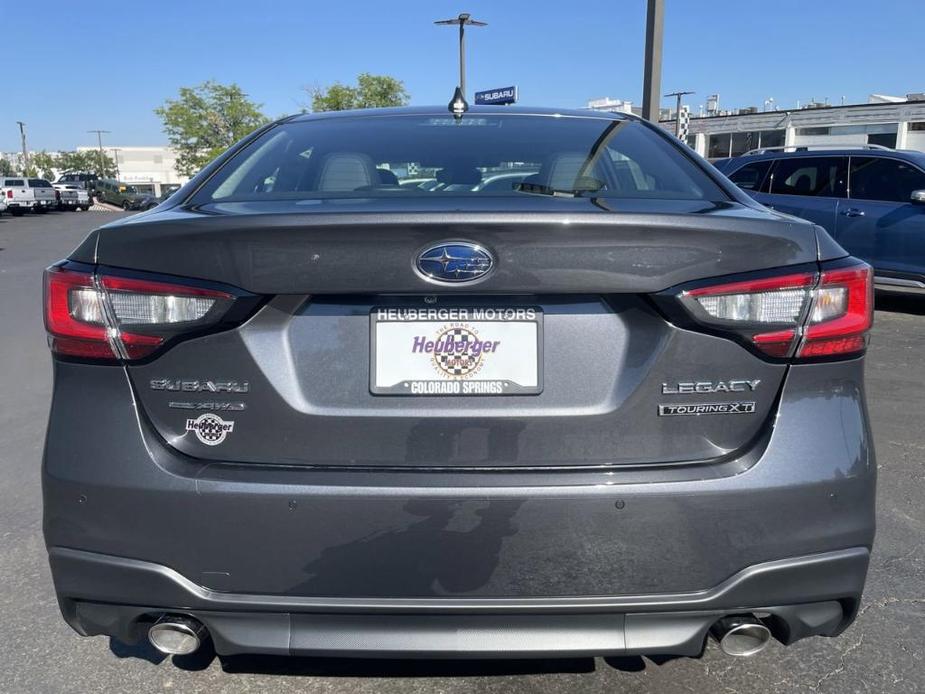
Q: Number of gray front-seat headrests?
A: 2